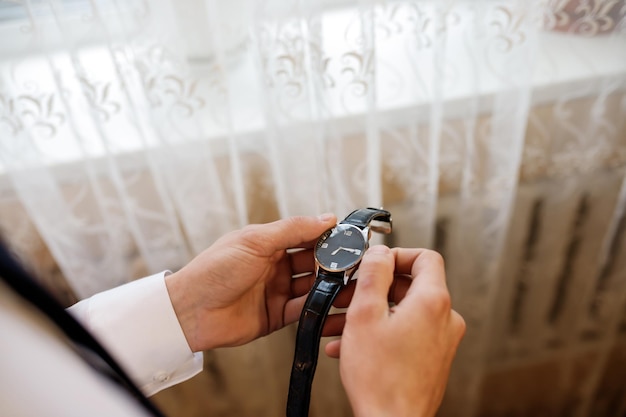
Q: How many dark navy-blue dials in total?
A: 1